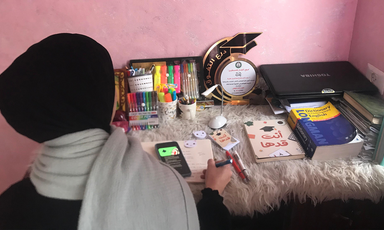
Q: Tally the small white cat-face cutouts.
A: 2